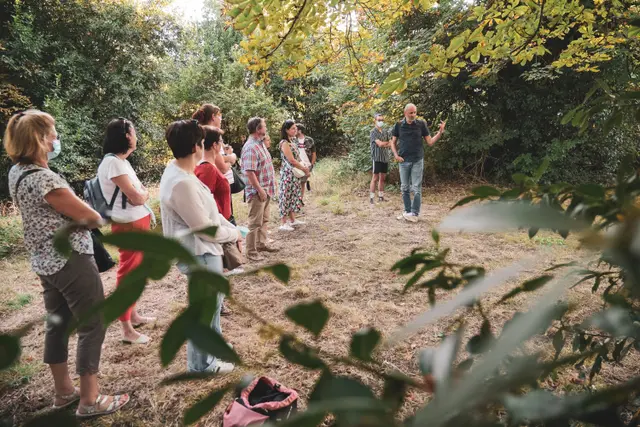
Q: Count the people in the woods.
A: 11